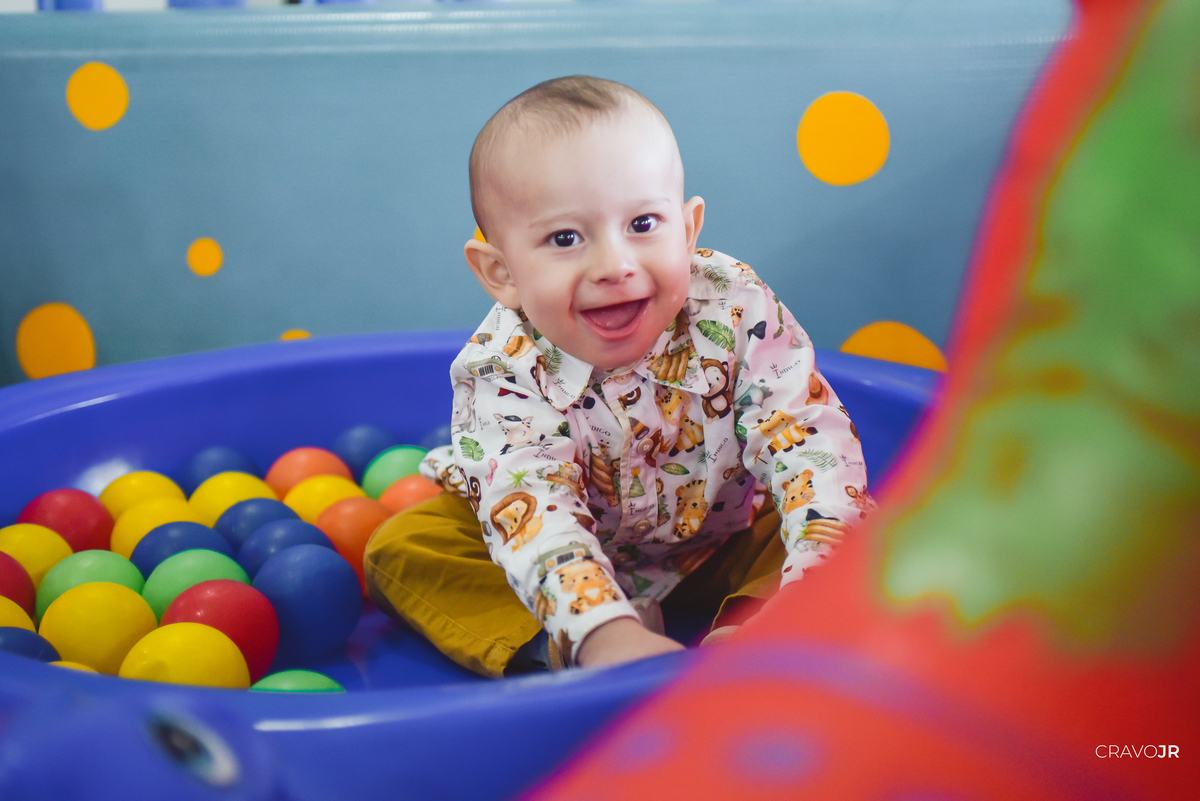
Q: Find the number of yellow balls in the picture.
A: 9